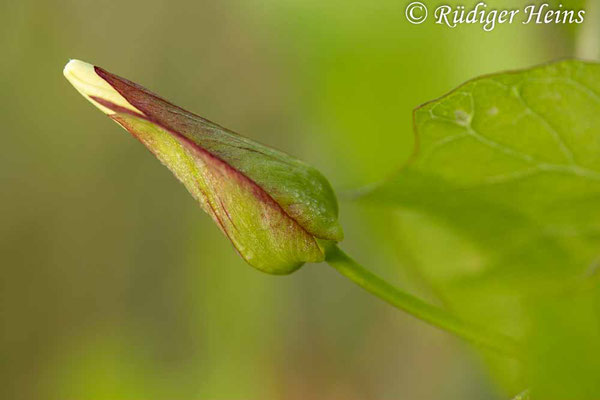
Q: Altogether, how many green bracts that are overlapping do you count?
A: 2